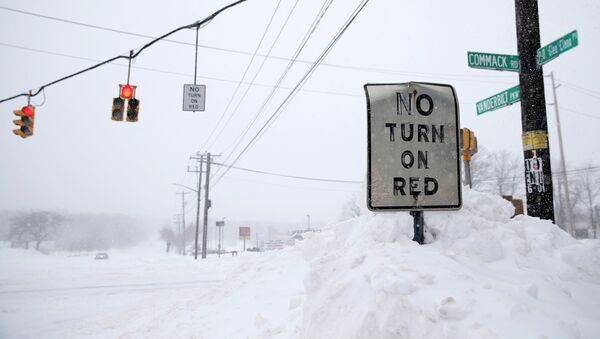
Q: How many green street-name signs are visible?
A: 3